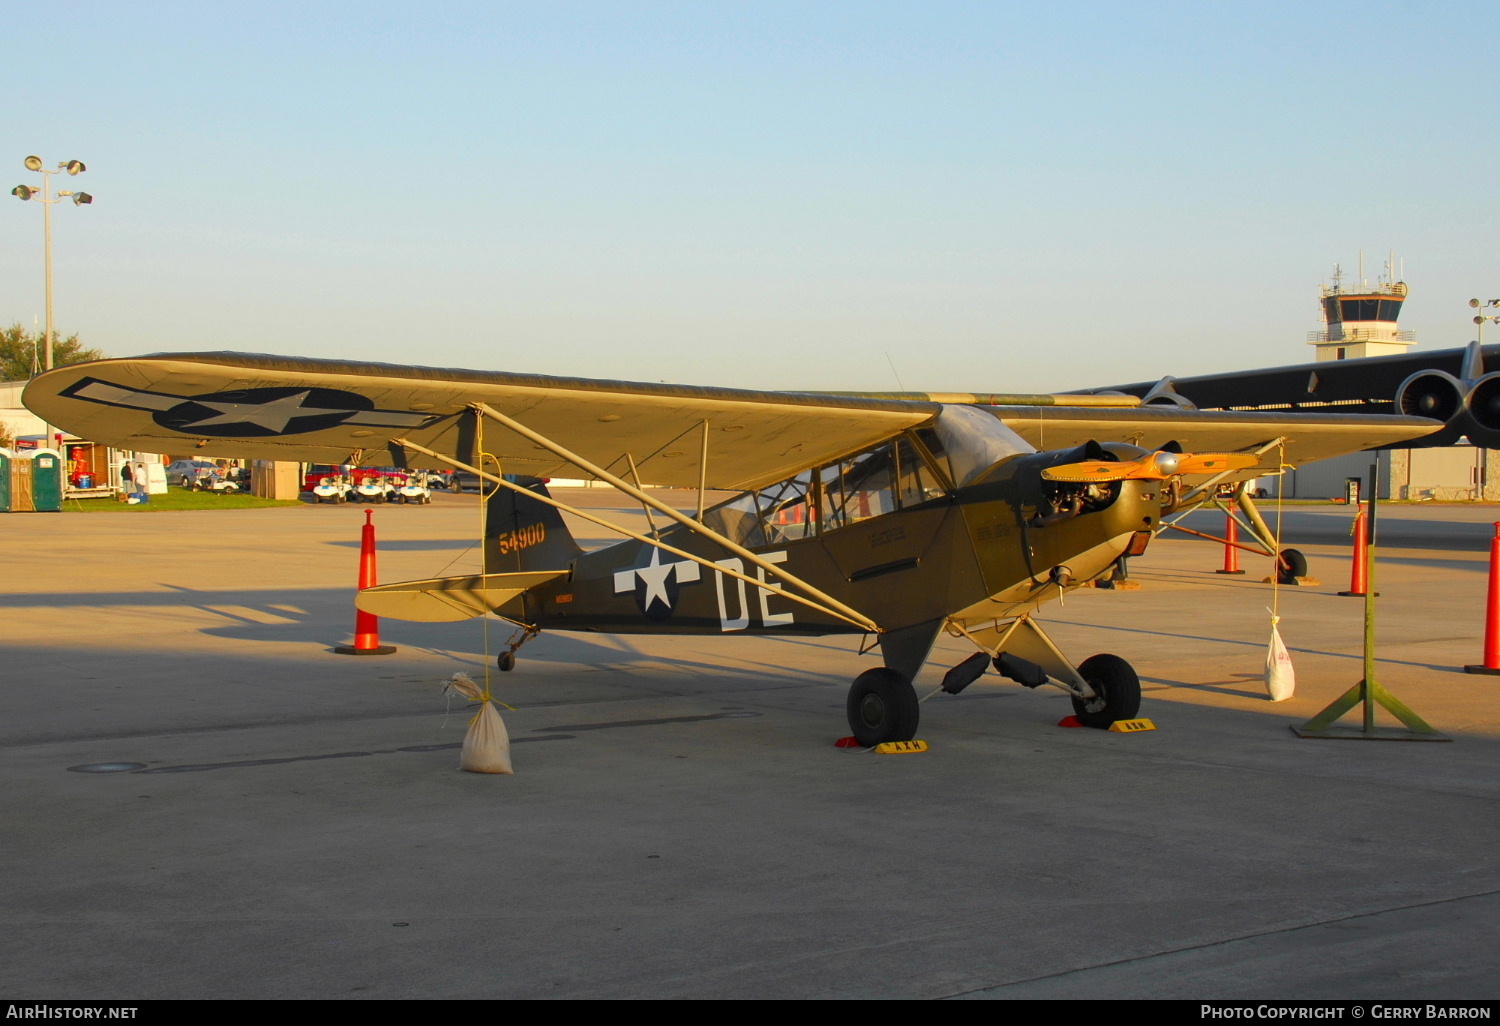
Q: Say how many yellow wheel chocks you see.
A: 2